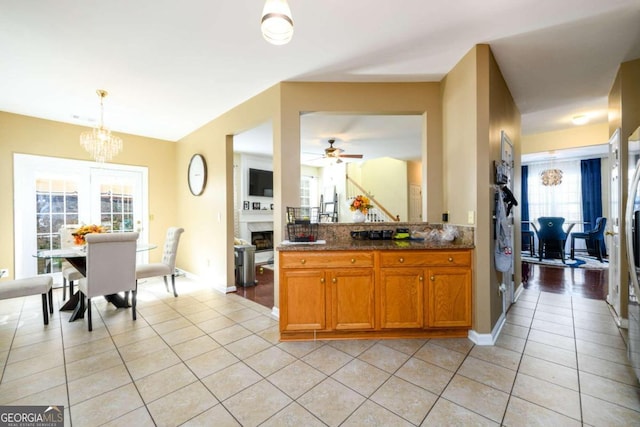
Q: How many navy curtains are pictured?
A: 2